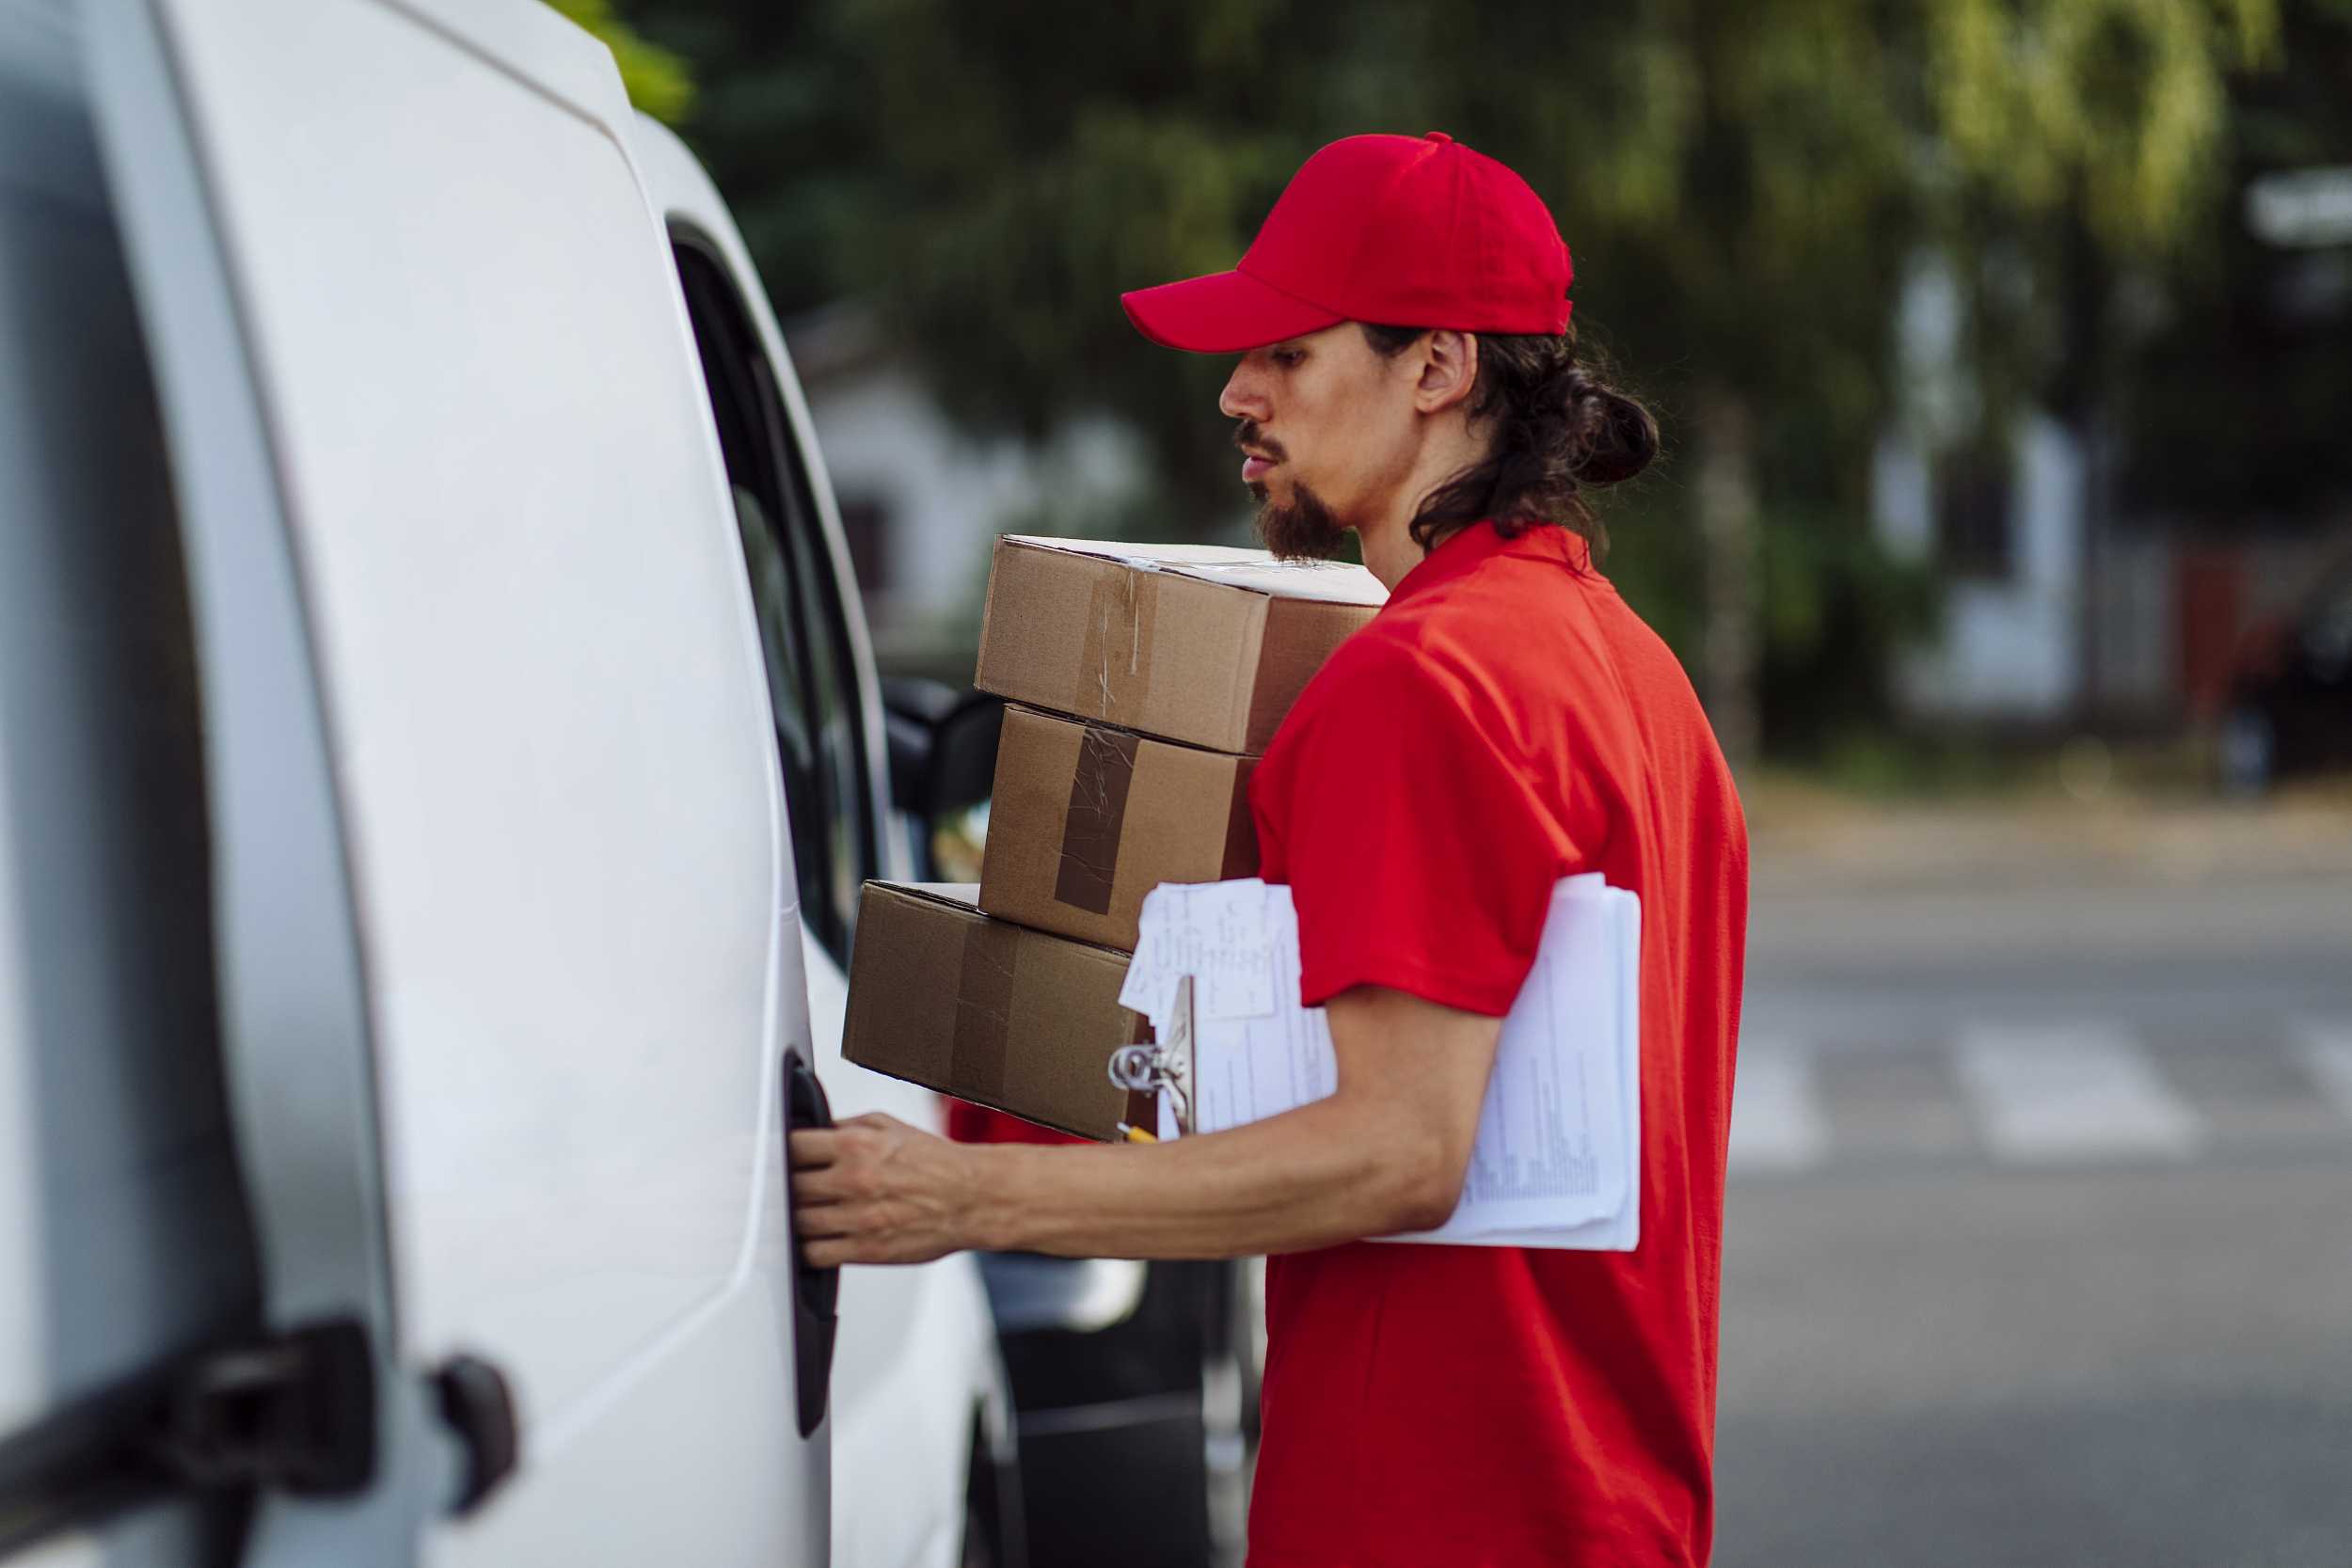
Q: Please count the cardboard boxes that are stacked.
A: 3